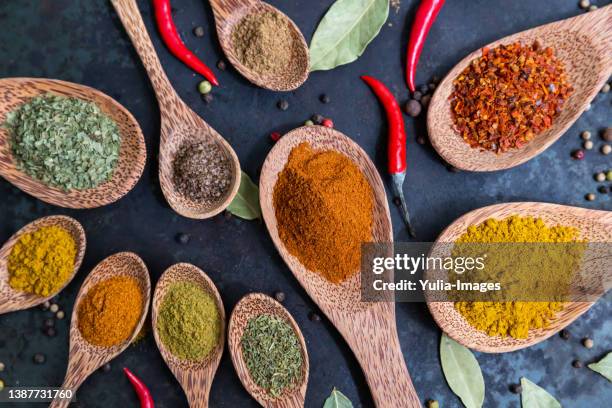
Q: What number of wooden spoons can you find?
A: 10